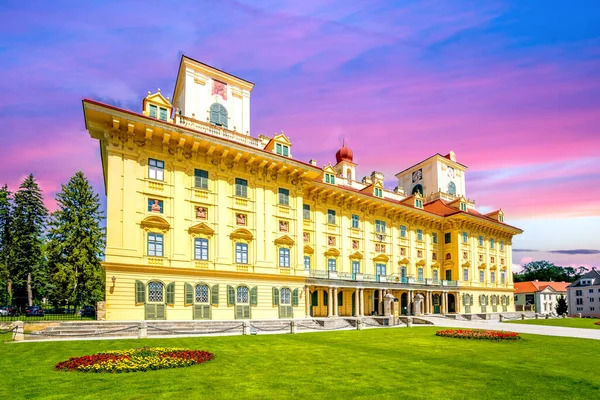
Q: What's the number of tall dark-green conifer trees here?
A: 3